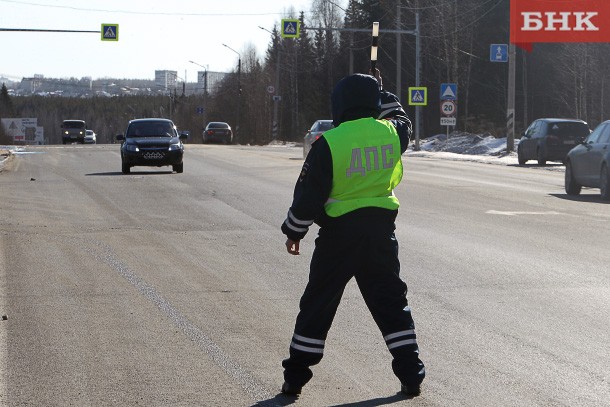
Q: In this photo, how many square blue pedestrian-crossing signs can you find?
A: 3